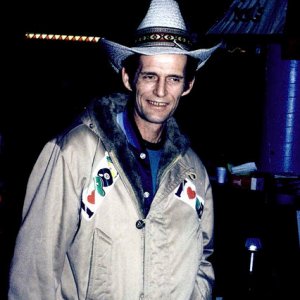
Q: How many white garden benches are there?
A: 0